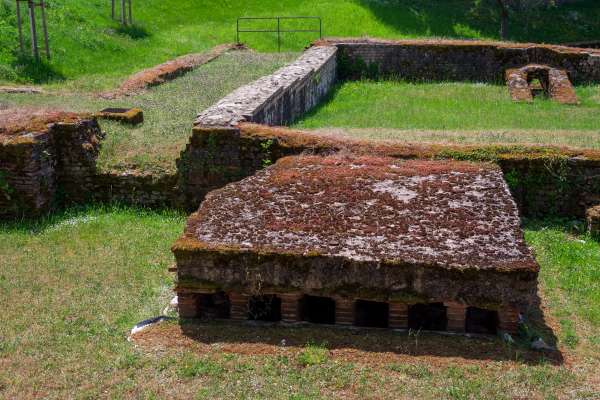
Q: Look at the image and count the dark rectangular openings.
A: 6